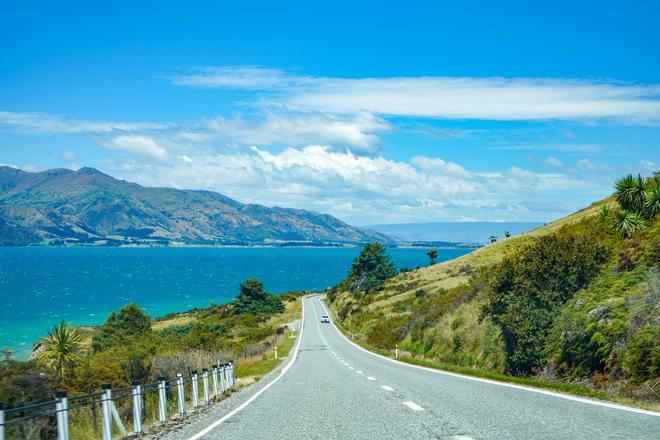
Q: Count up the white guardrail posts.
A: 12